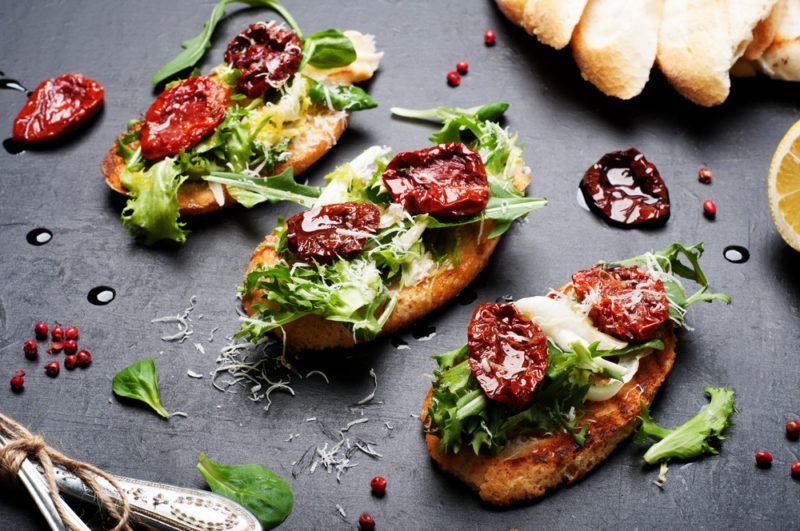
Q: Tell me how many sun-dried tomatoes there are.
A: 8